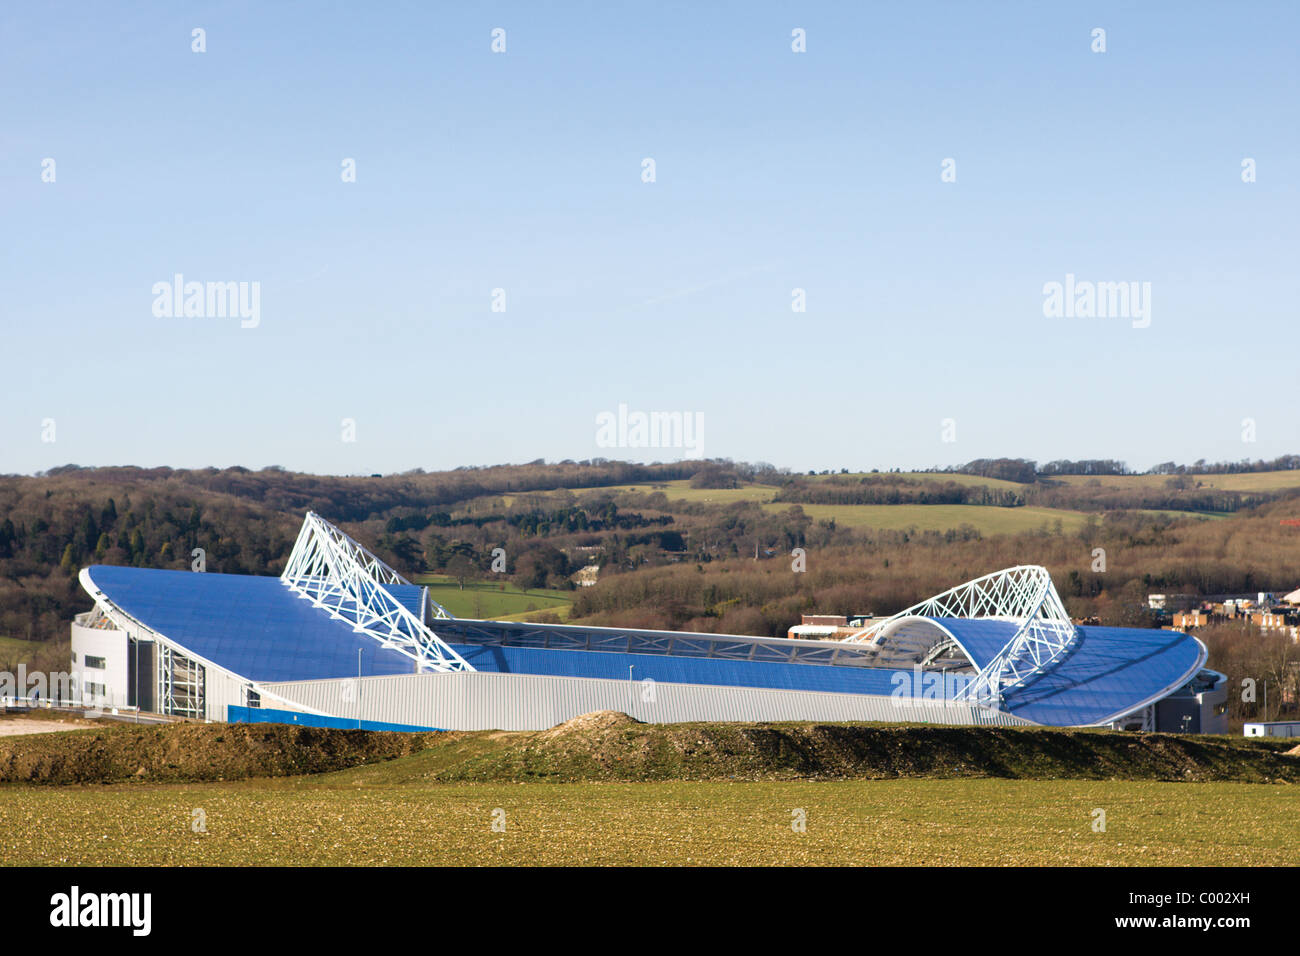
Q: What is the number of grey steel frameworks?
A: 2